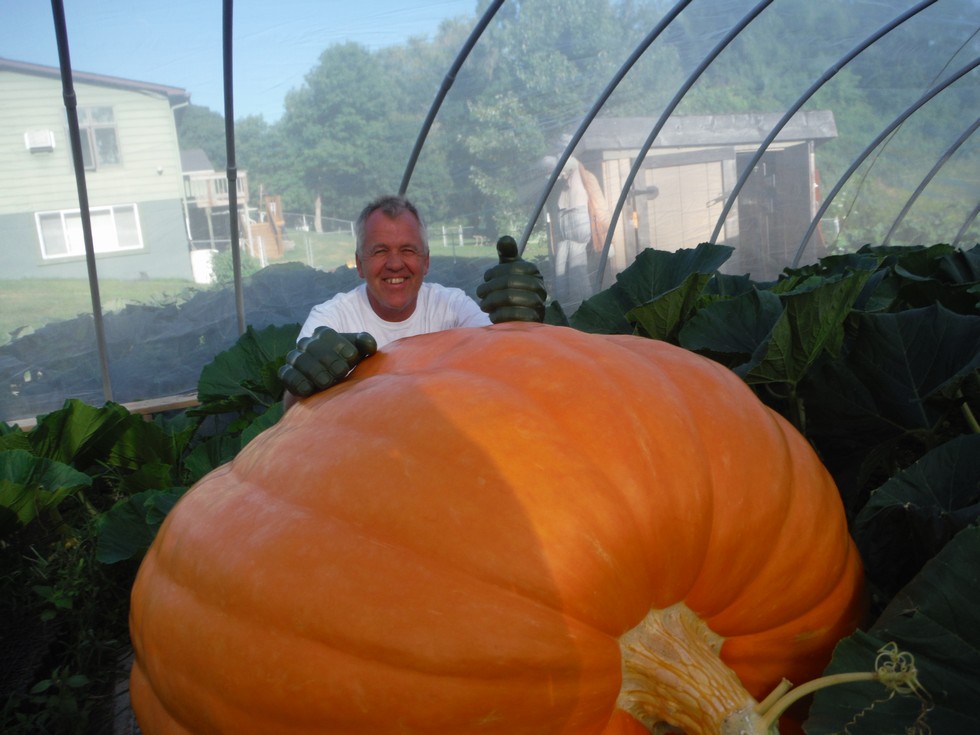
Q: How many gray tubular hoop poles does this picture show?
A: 9